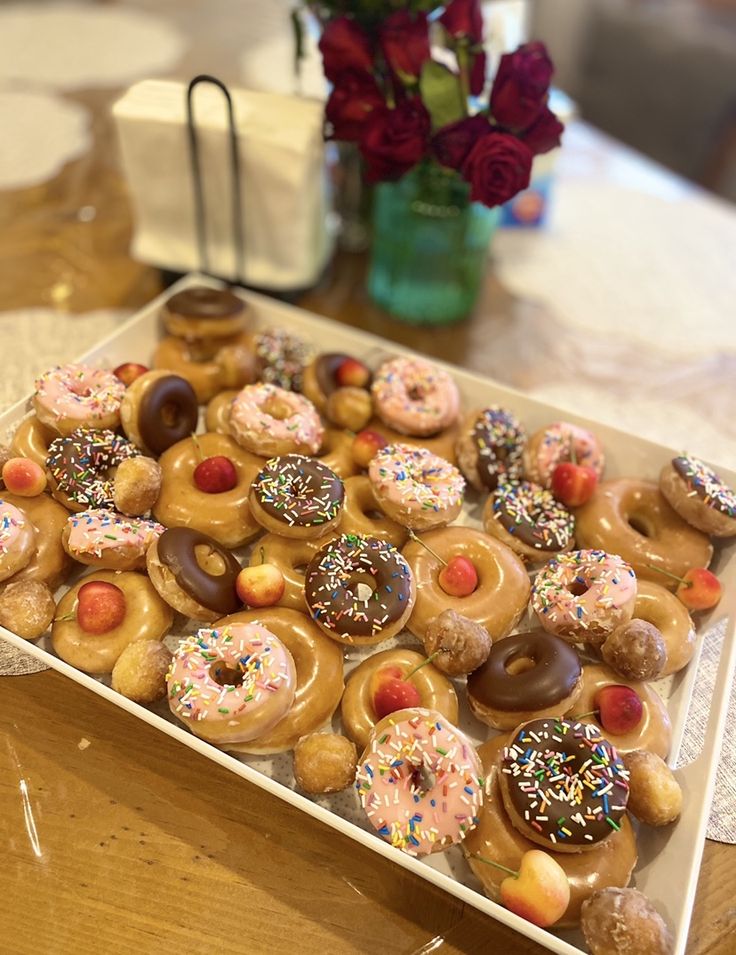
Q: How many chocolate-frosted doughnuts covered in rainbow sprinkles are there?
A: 8